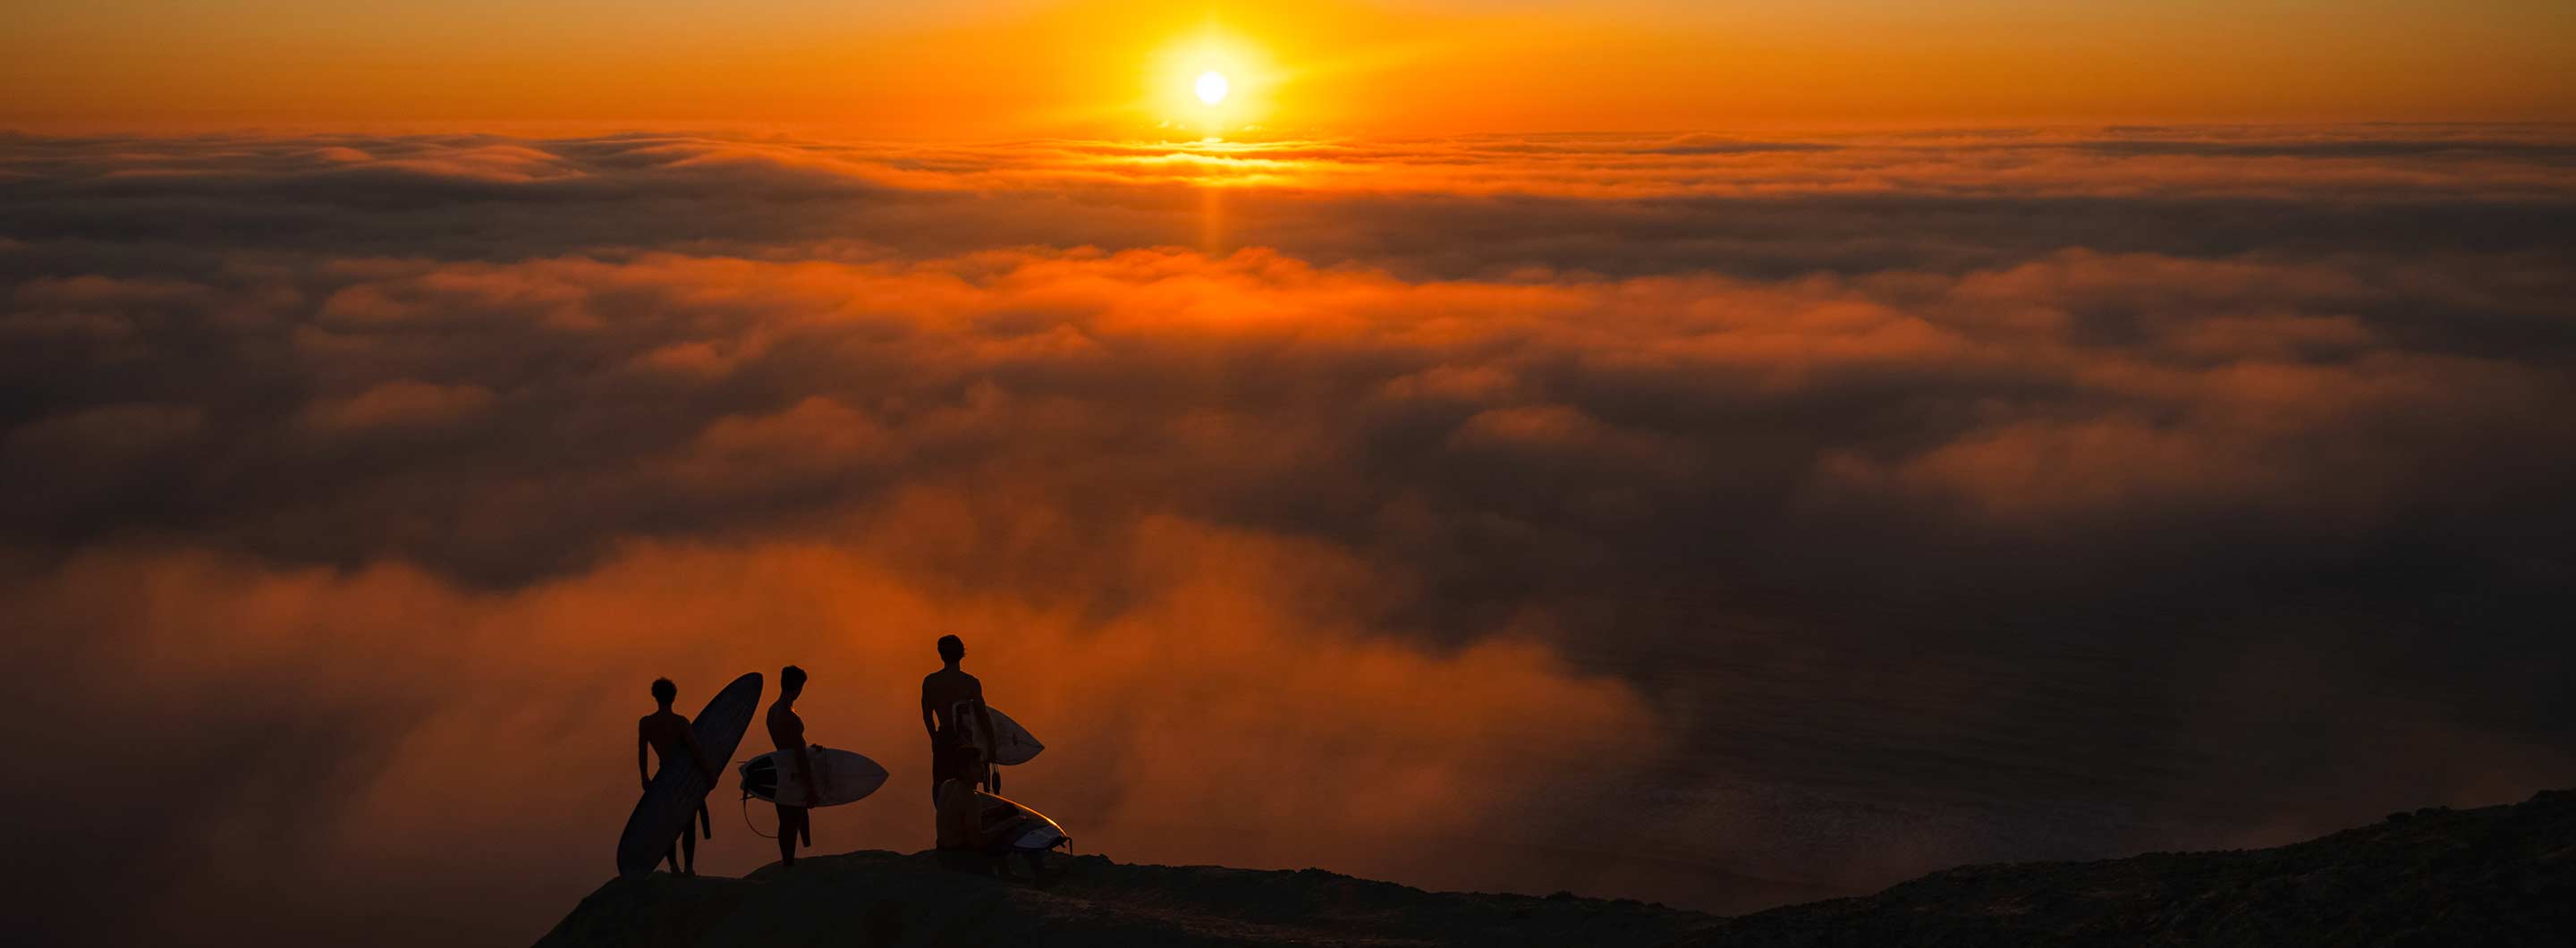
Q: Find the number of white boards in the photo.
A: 2